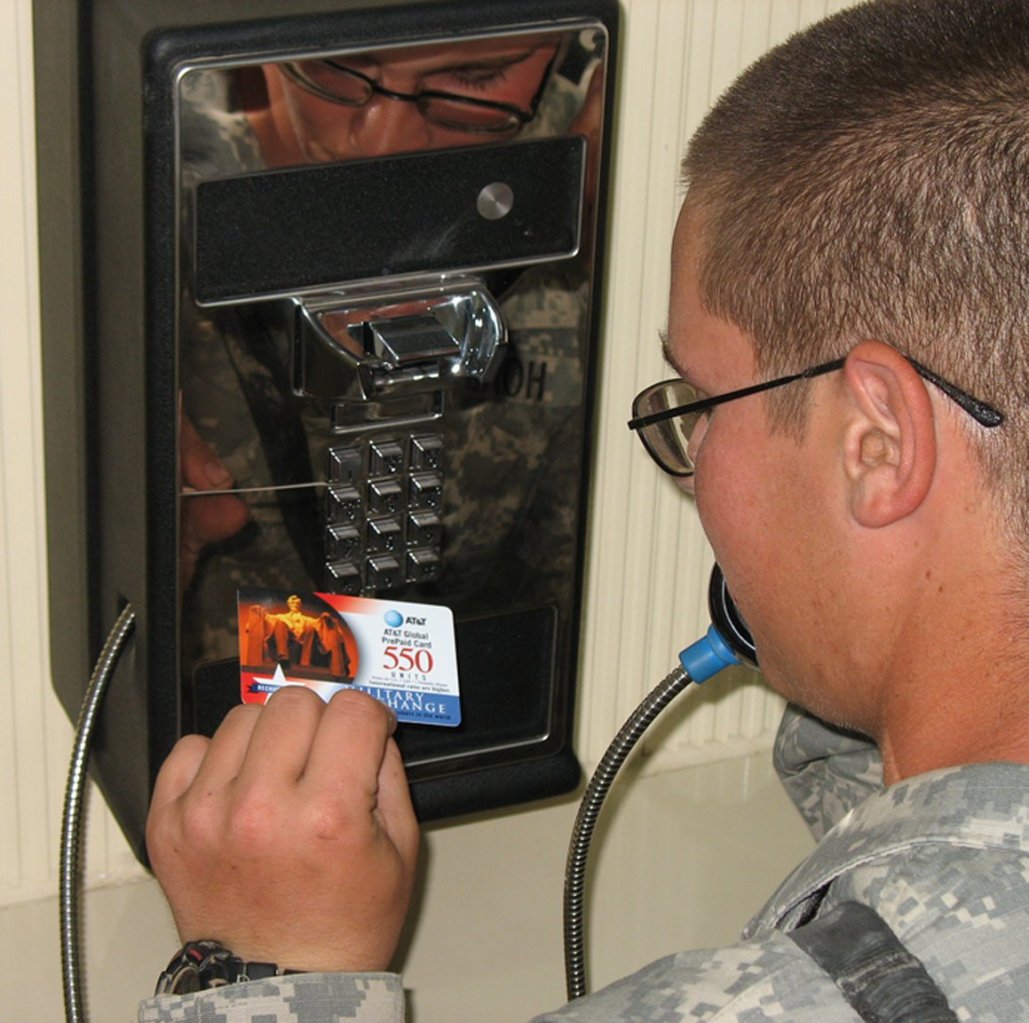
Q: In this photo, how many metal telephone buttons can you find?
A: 12